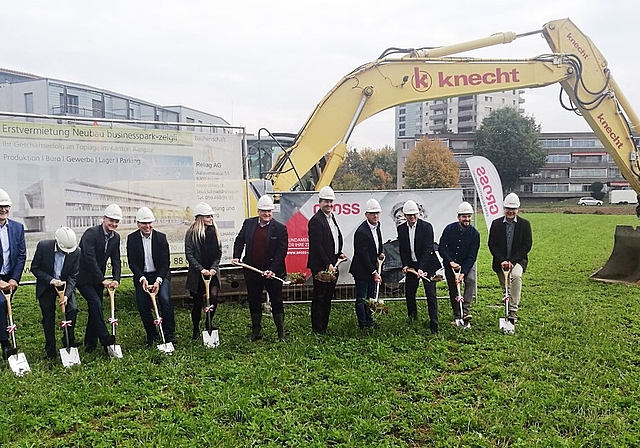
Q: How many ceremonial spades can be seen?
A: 11